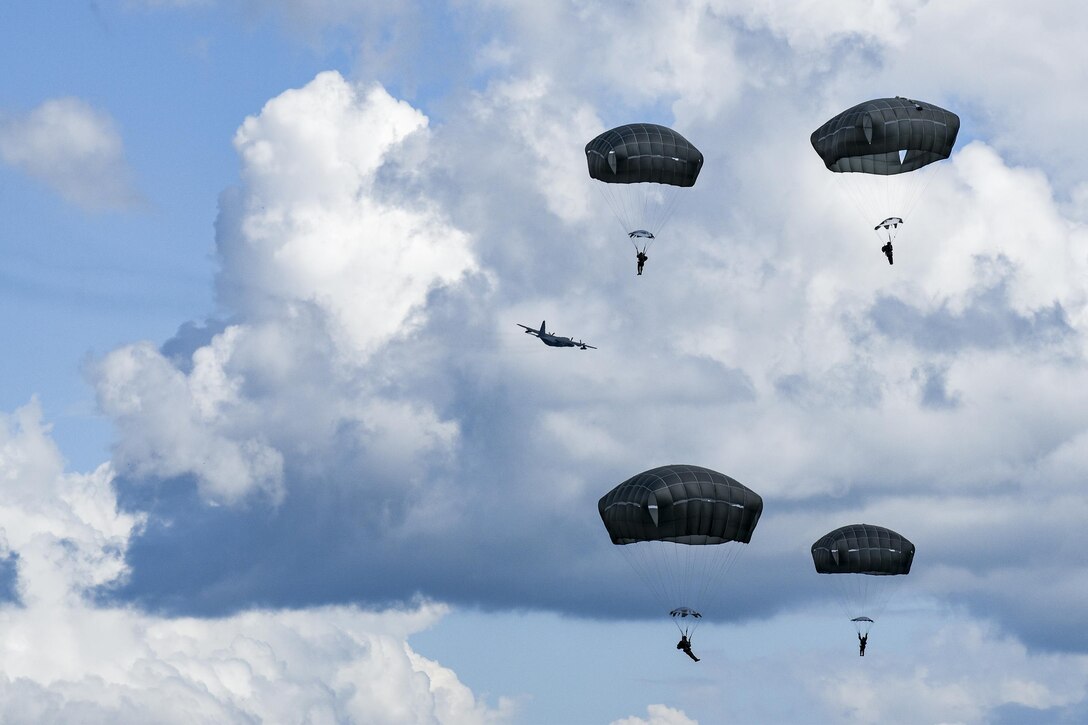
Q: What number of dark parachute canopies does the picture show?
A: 4